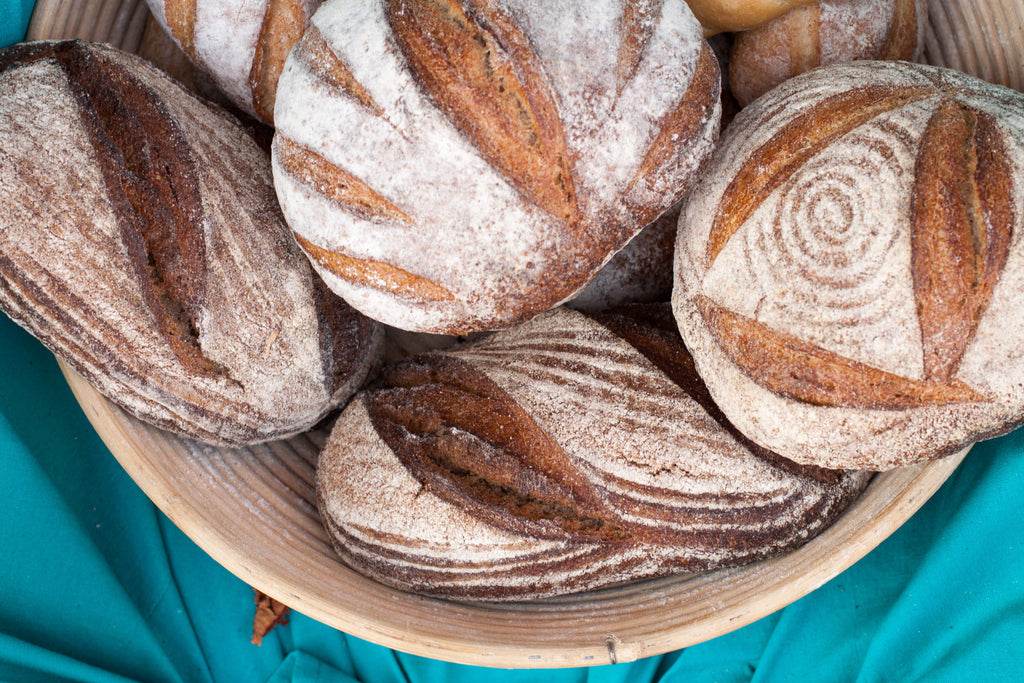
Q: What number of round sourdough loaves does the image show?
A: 2